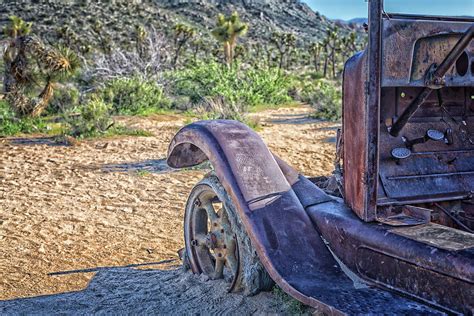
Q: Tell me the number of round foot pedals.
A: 2